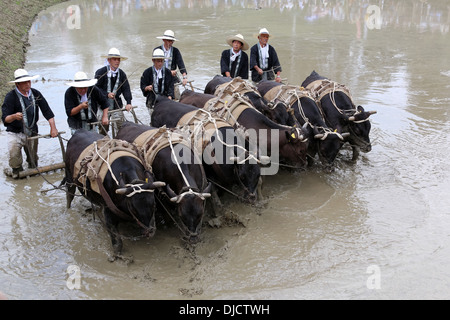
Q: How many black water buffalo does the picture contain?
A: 7